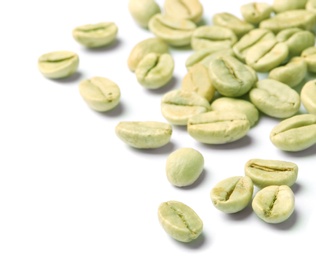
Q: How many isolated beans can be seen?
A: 6